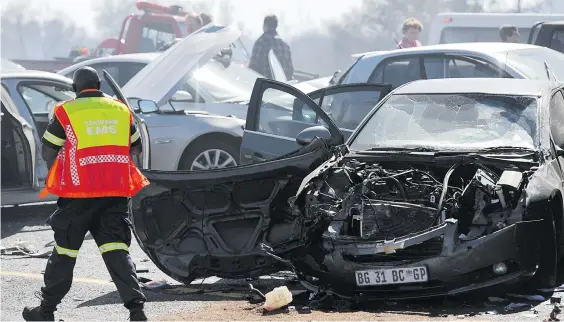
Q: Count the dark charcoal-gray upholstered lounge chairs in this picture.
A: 0